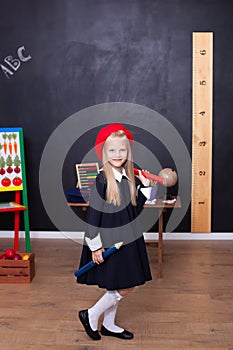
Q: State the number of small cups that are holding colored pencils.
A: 1